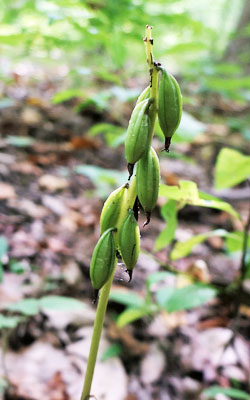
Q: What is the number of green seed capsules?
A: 7